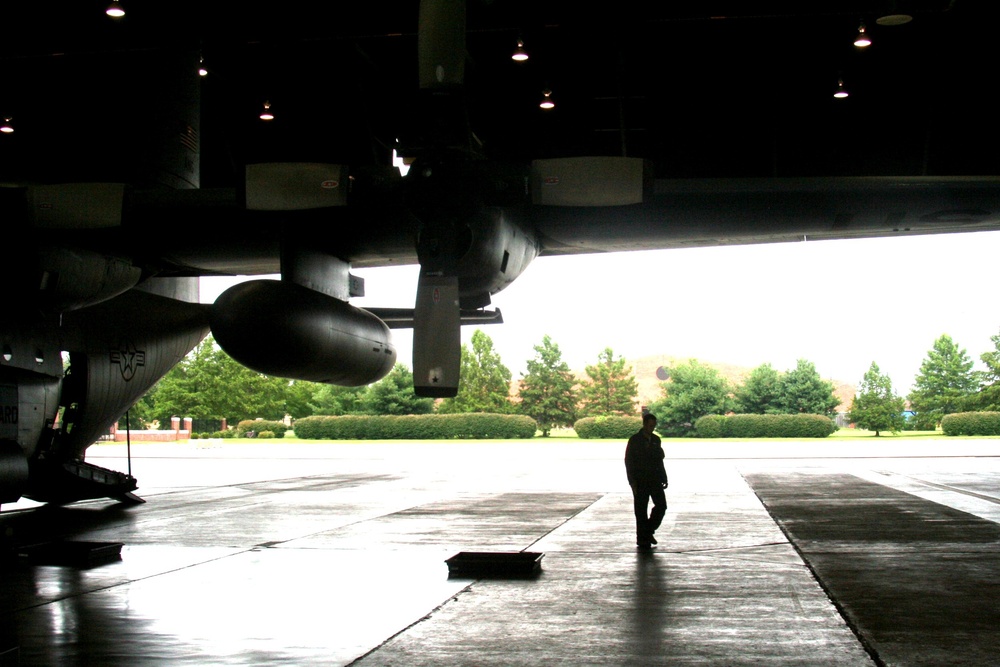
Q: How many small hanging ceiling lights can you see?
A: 8